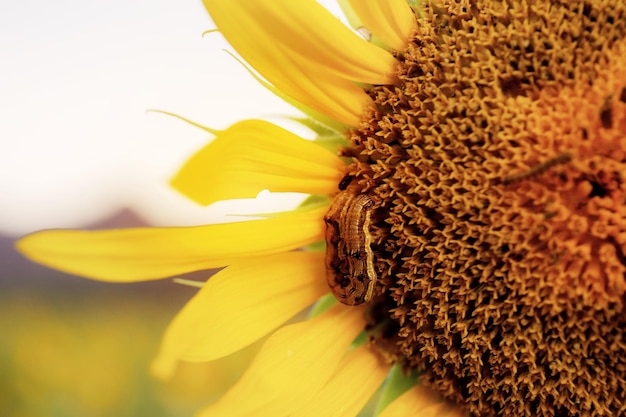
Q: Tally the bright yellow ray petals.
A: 9